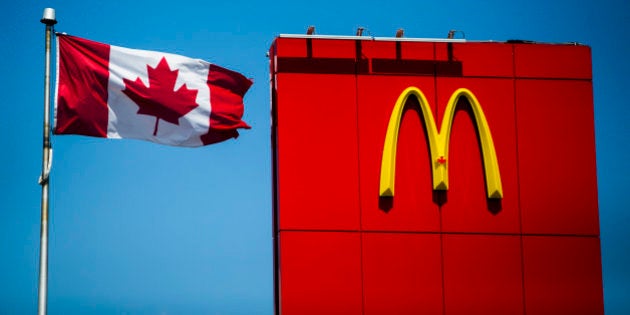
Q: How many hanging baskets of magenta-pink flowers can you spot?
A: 0